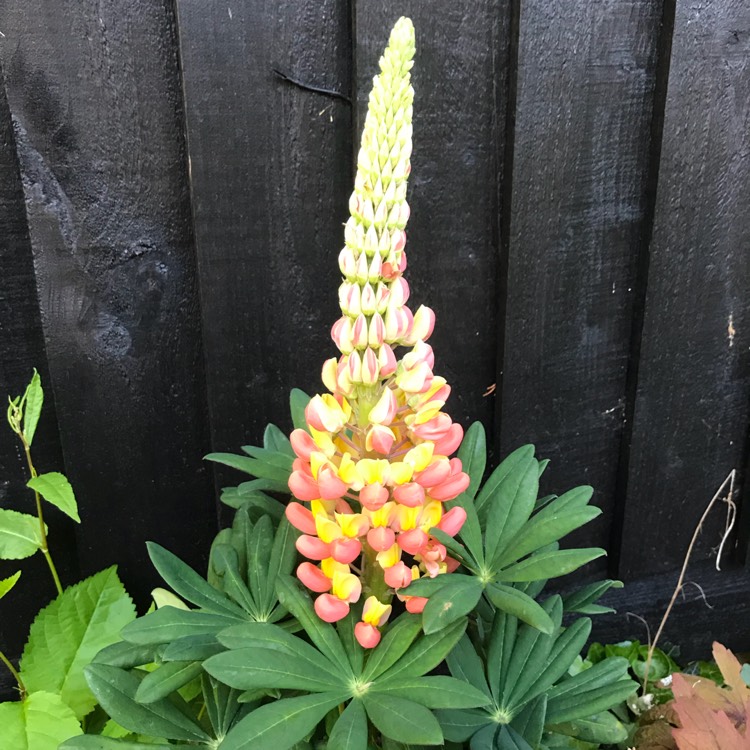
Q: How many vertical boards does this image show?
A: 6